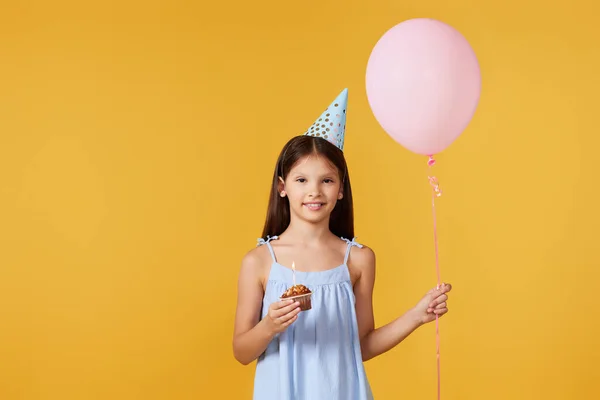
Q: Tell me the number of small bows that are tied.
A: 2